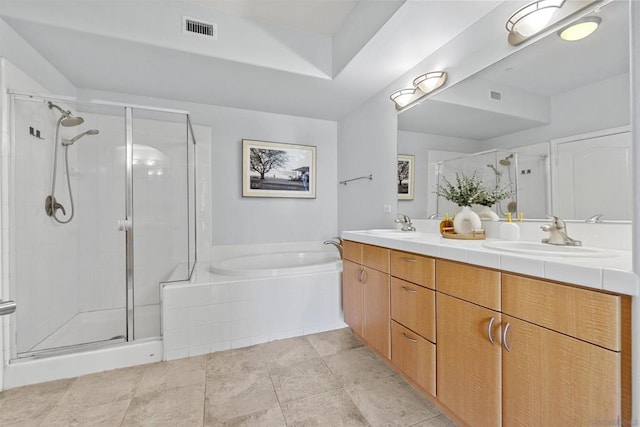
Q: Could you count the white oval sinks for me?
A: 2